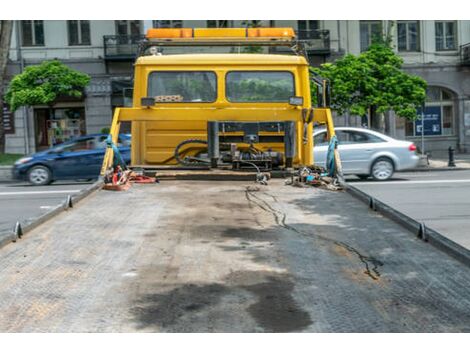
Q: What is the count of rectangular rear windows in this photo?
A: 2